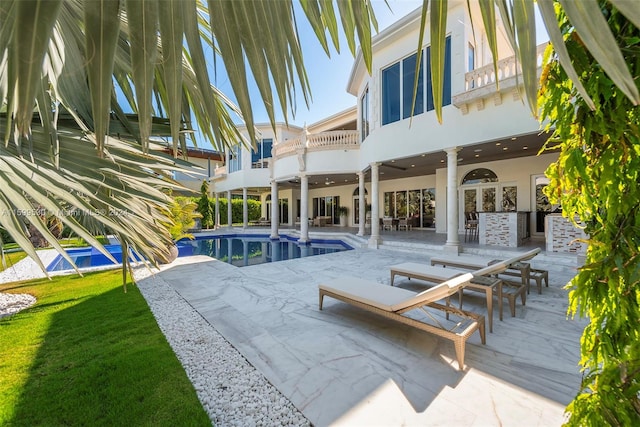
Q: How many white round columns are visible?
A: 8